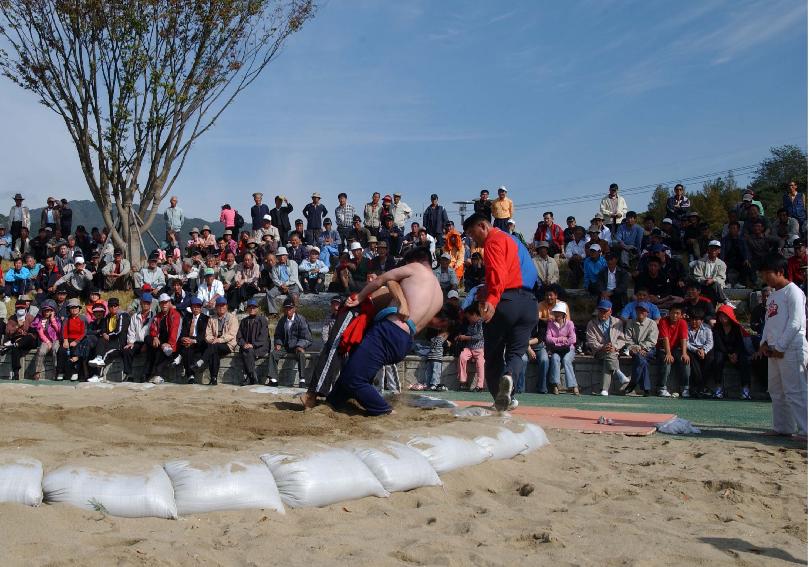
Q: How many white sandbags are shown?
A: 8